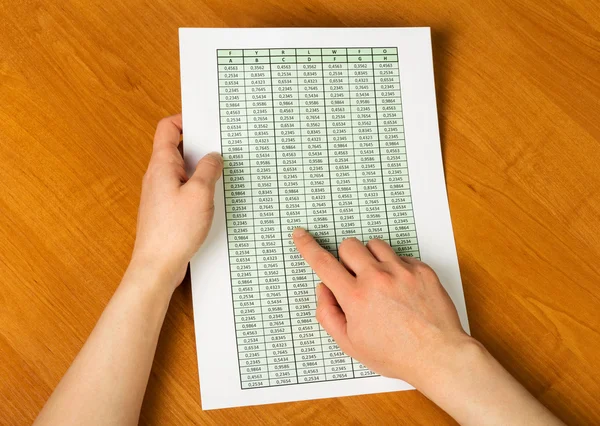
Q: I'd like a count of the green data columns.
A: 7